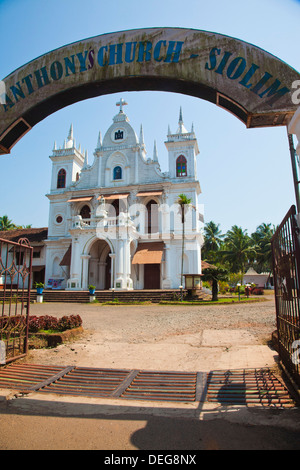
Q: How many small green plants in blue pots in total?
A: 2